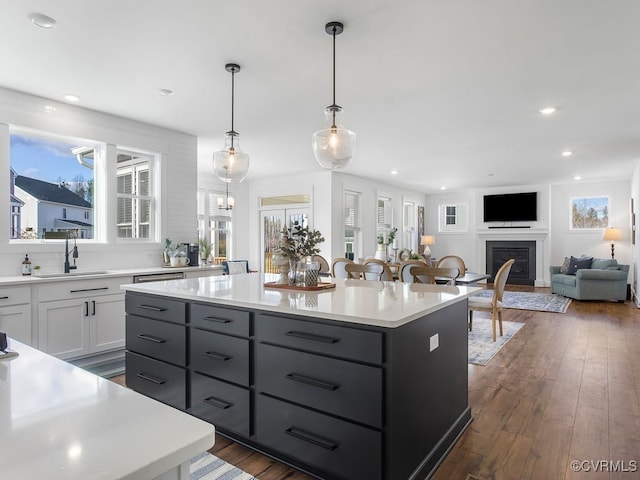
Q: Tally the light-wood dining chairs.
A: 6